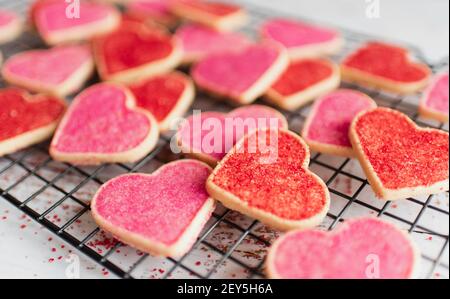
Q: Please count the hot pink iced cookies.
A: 13